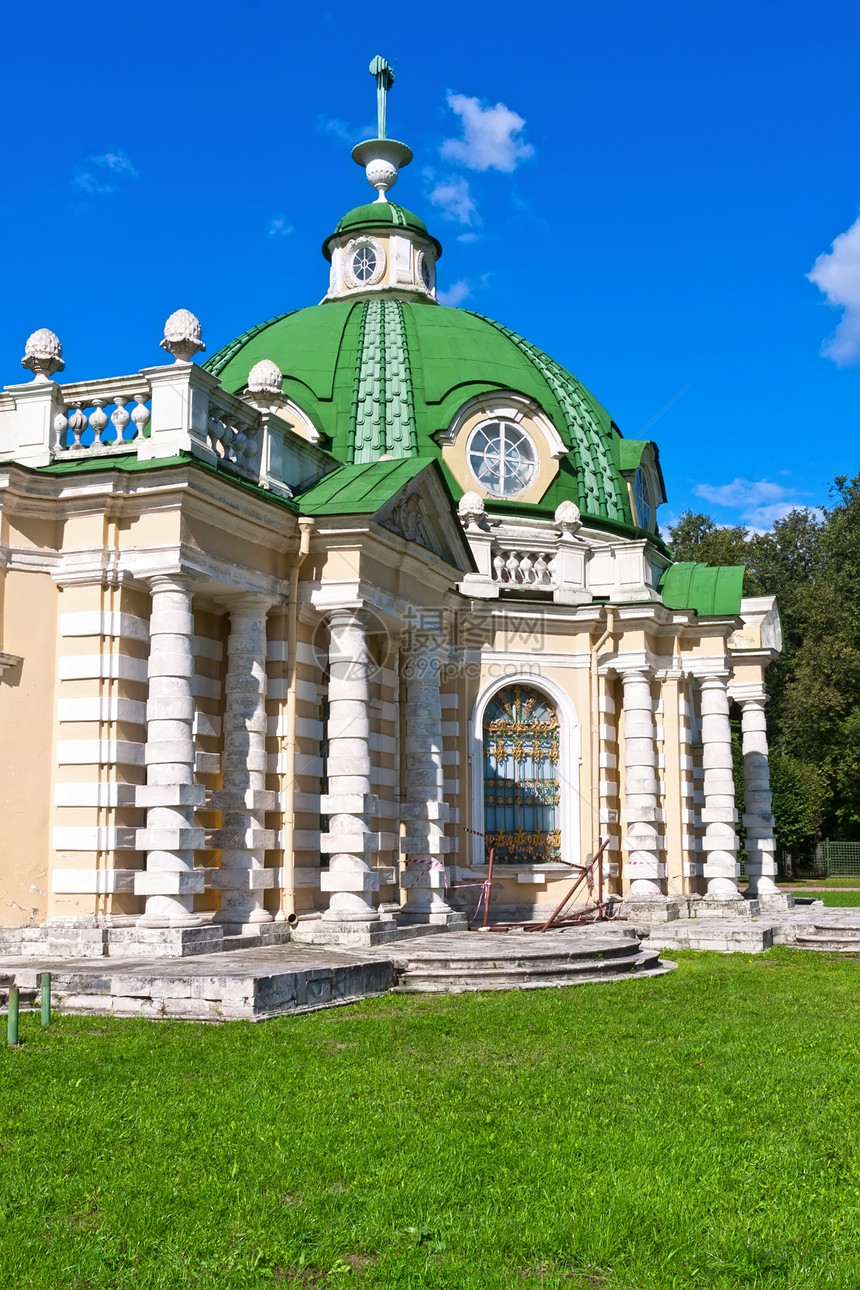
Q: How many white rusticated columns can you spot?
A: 7